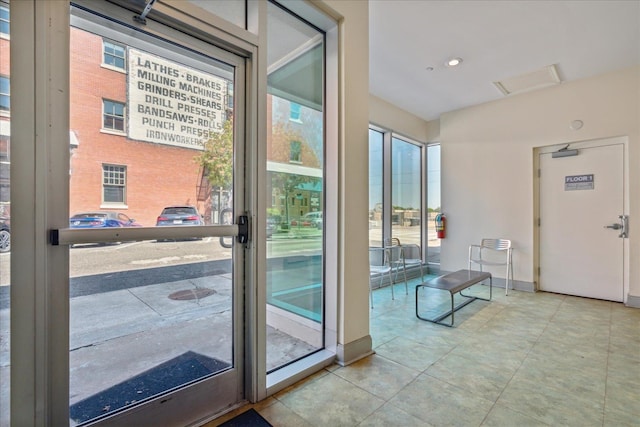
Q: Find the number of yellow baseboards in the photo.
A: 0